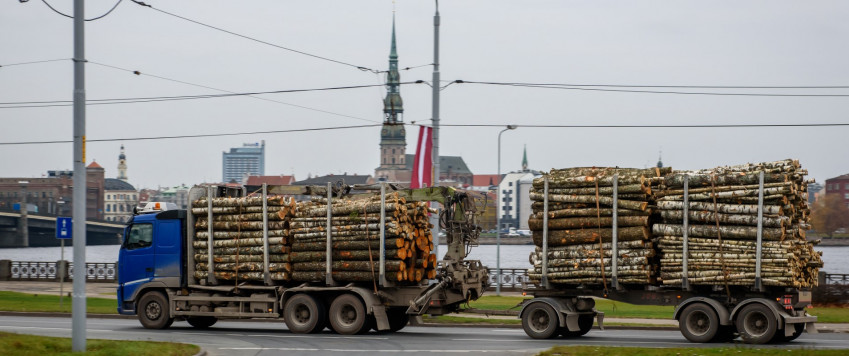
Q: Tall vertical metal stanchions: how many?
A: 8